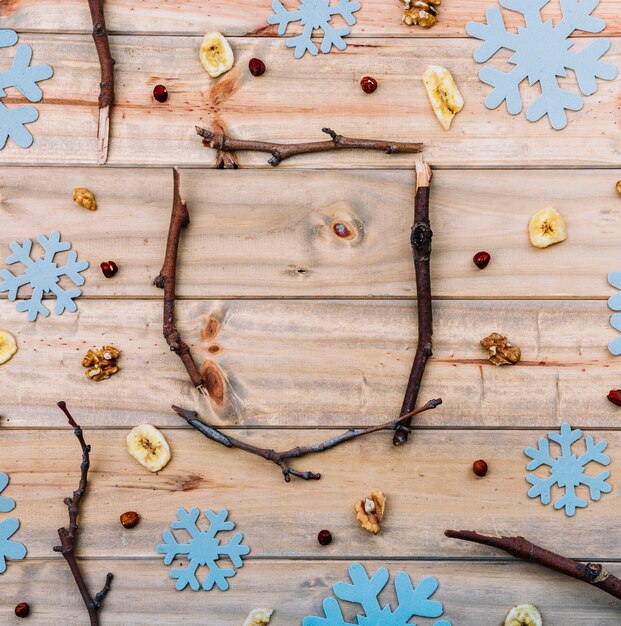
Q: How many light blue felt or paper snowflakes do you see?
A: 9